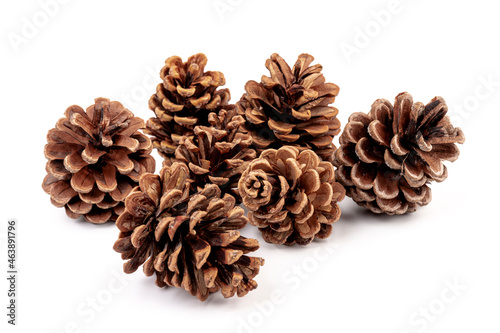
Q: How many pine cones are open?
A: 7